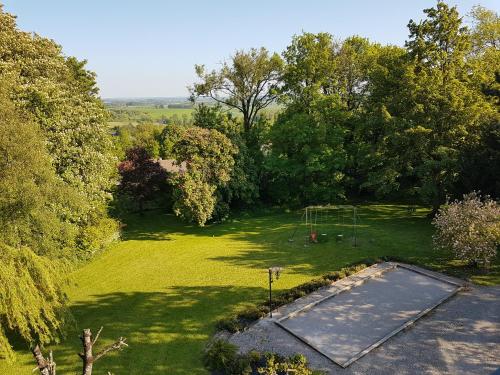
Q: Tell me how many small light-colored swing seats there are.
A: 2